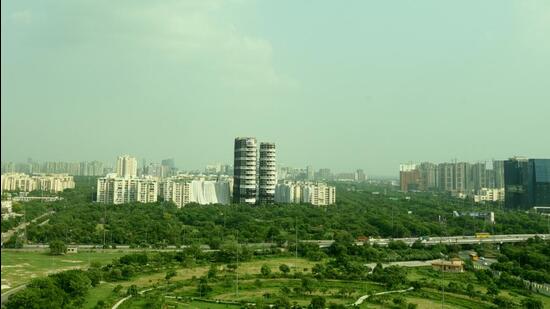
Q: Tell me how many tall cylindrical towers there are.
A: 2